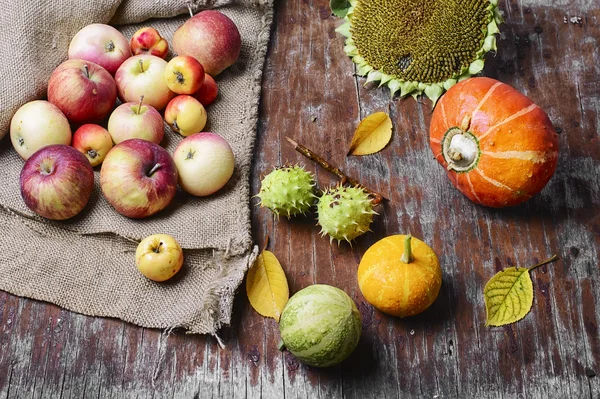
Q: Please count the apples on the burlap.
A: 15